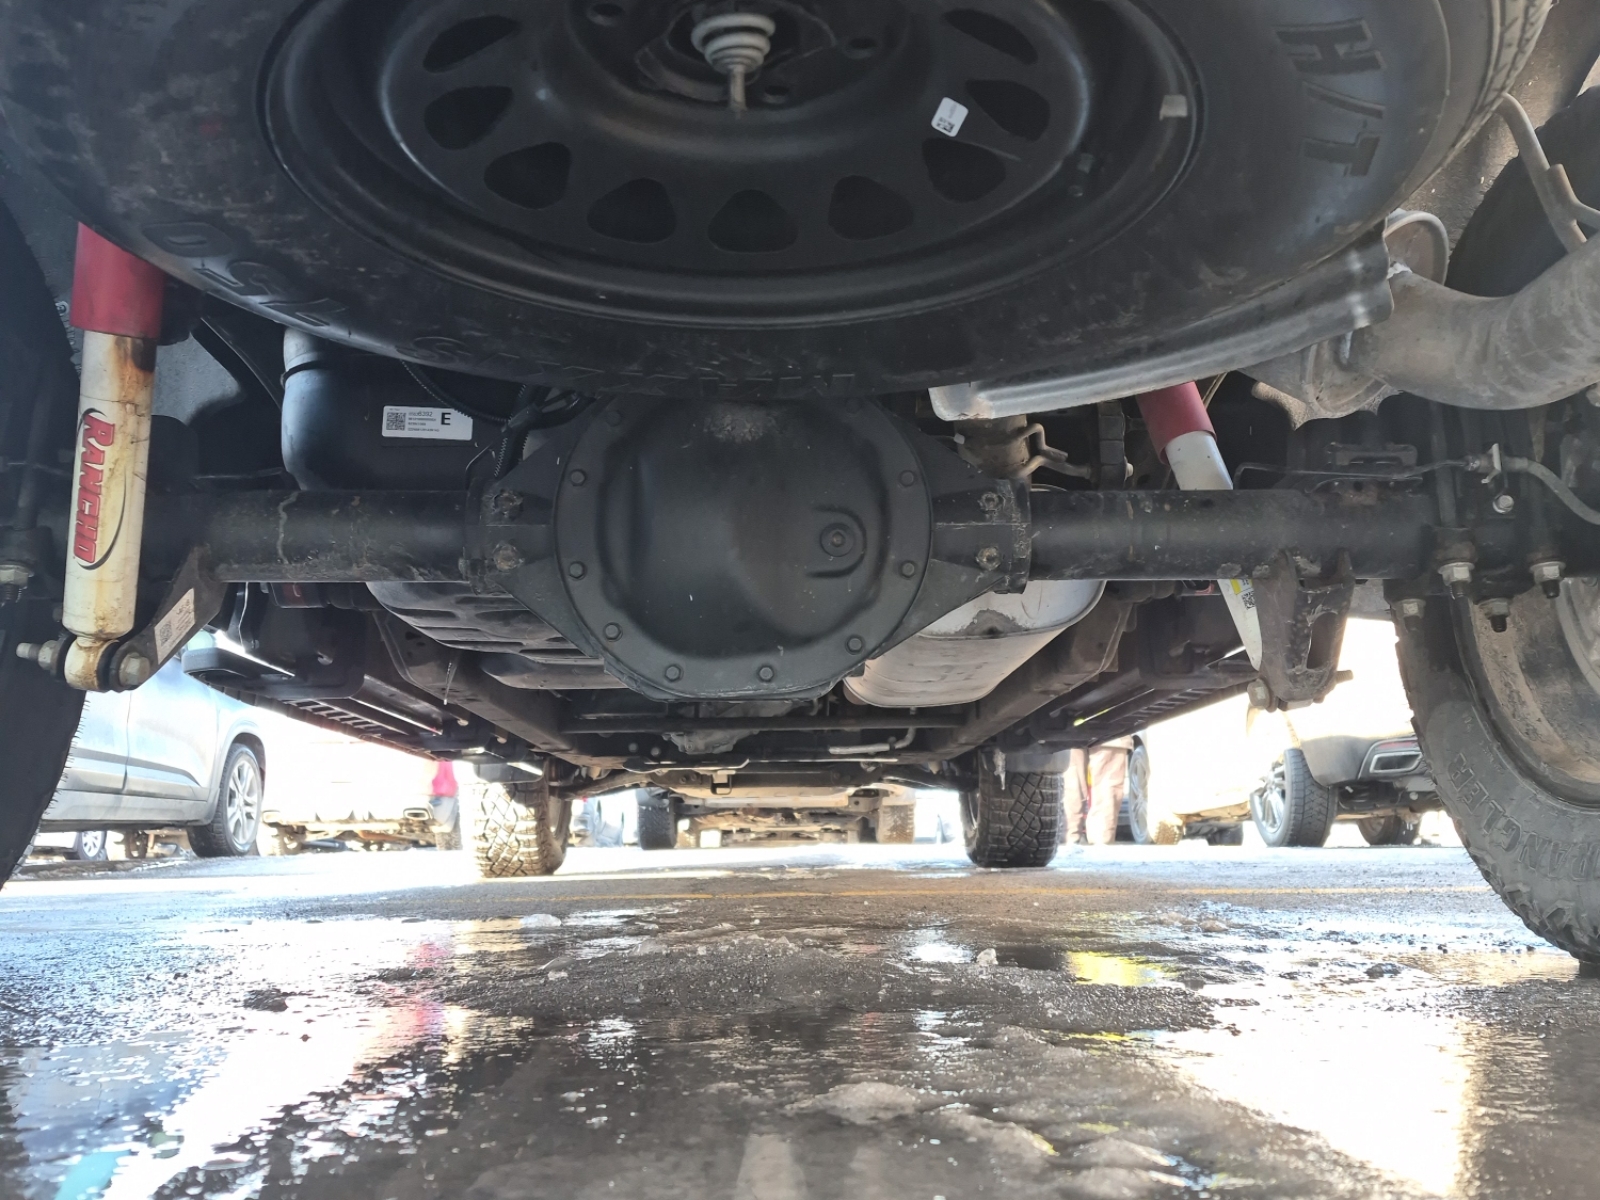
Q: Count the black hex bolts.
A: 10